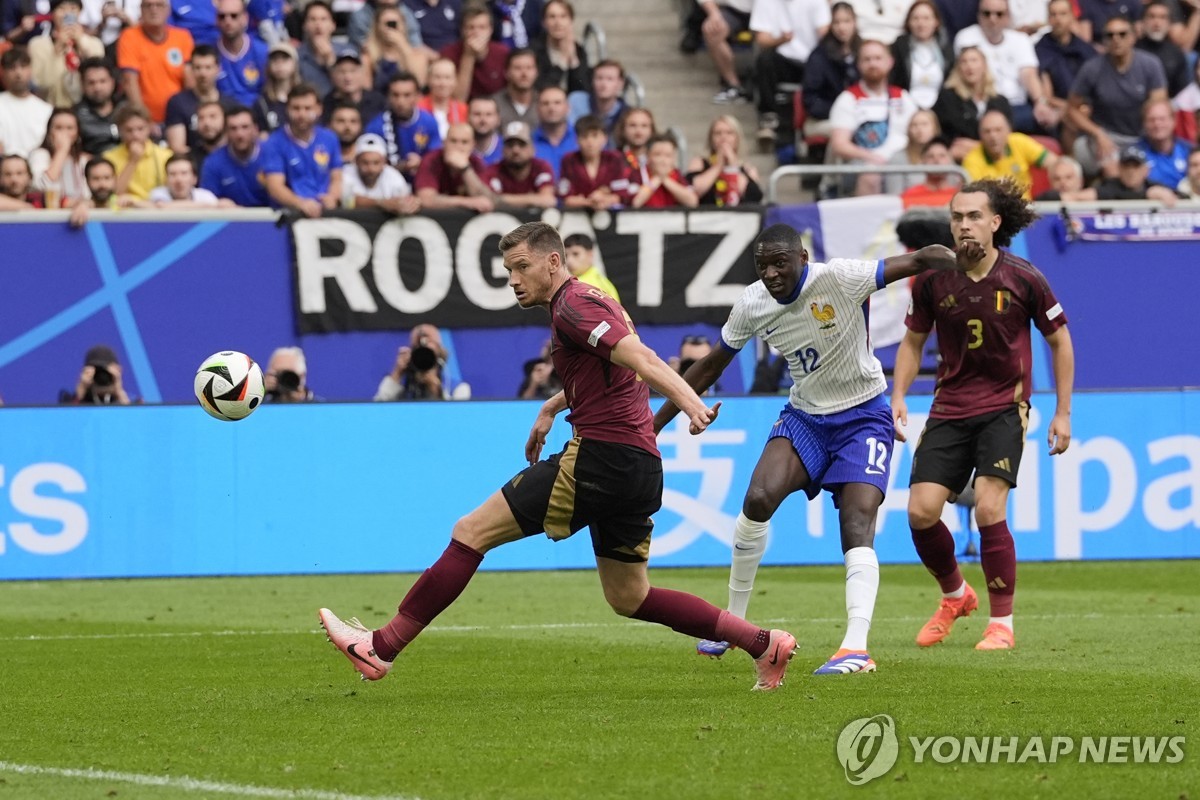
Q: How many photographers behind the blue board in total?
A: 5